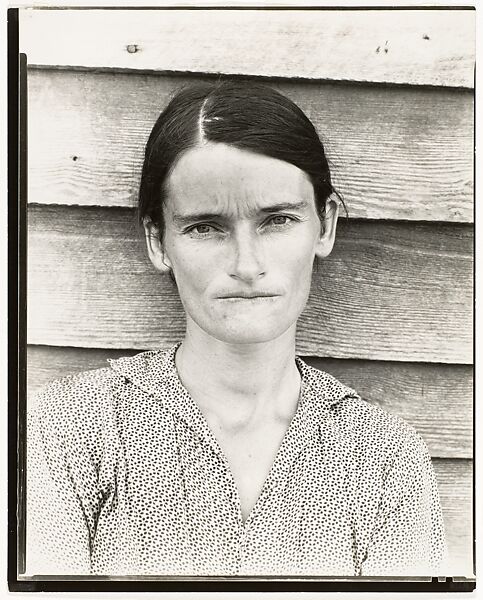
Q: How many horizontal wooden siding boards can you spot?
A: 5